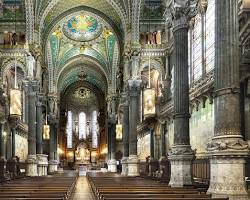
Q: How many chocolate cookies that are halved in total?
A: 0